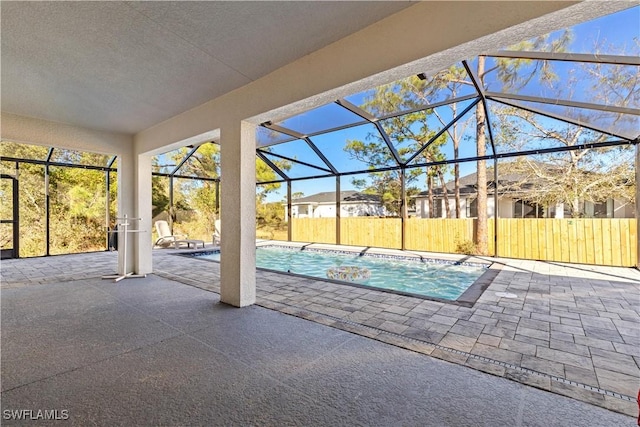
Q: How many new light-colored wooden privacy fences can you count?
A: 1